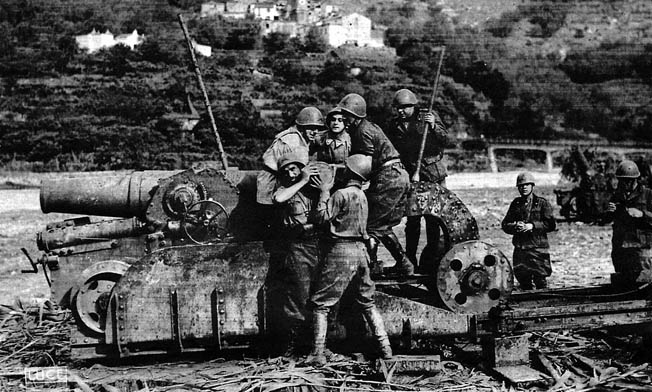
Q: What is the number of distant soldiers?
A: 2